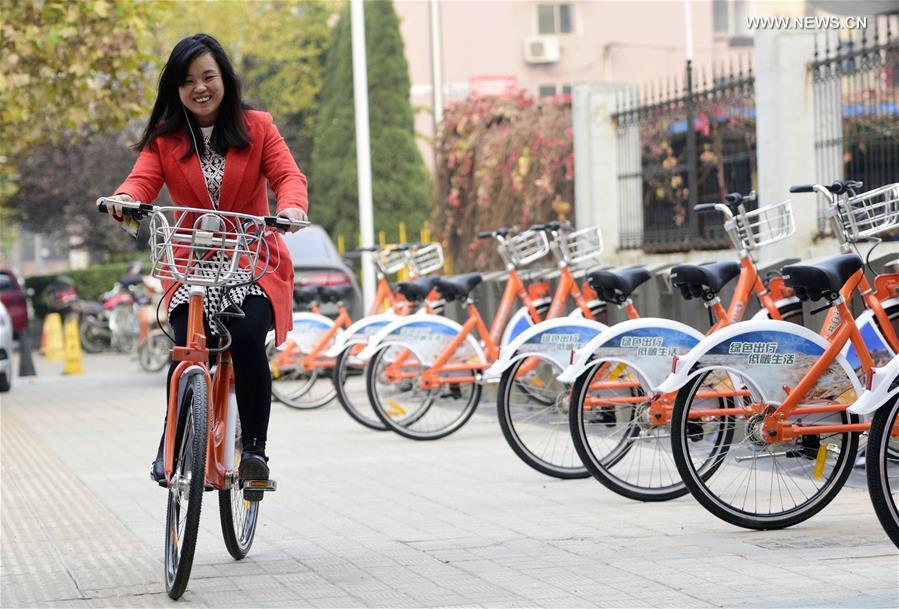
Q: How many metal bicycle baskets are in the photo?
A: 7